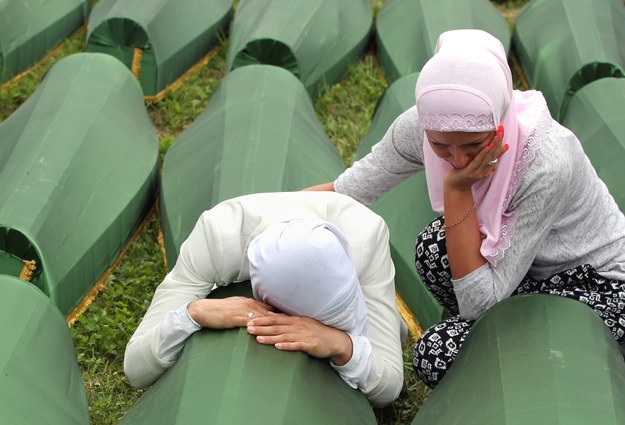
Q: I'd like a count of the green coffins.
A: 12